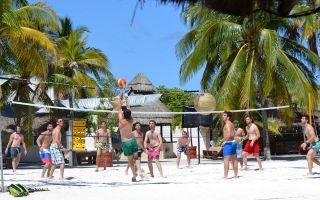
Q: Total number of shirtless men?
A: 12